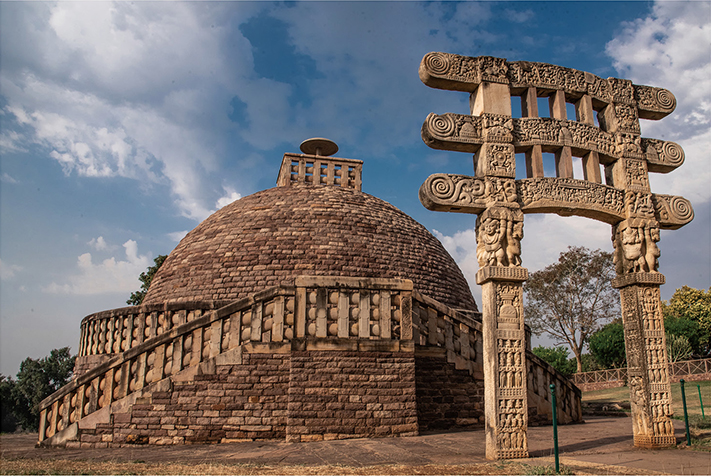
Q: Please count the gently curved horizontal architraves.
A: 3